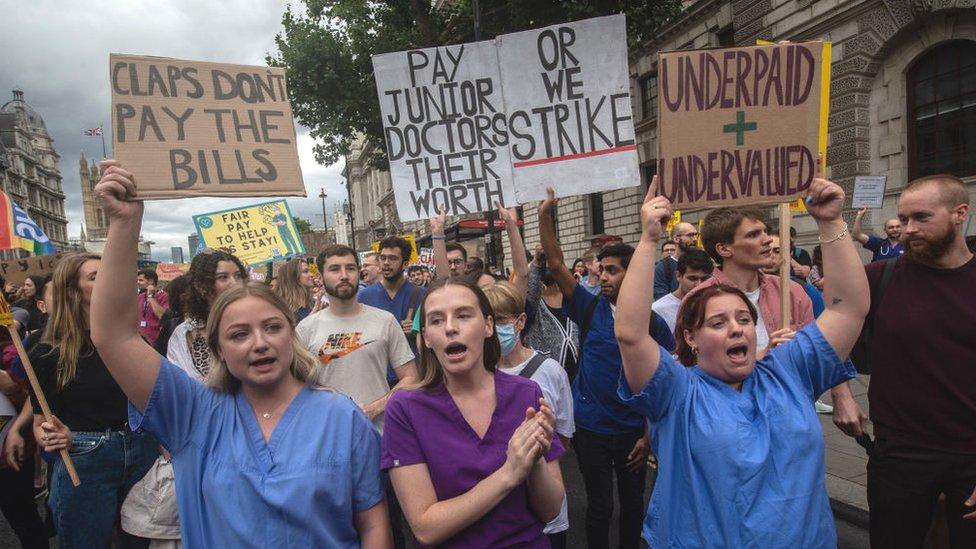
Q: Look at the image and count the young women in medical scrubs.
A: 3